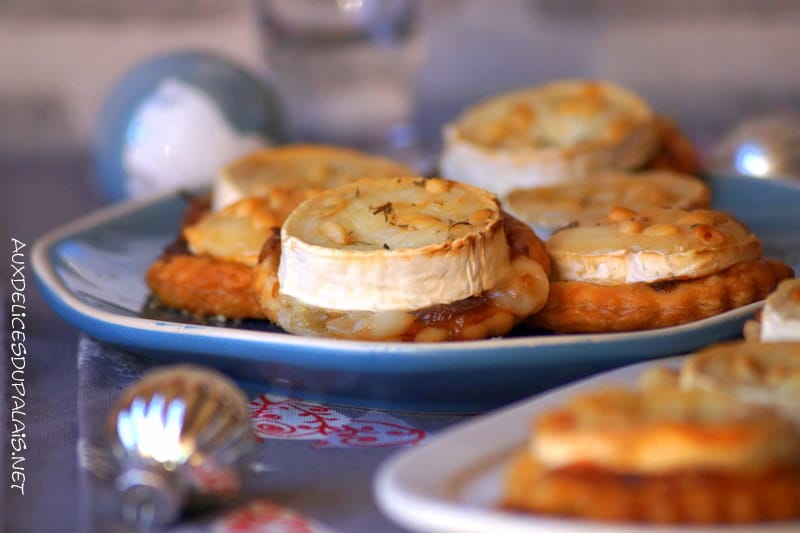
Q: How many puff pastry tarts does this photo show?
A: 9